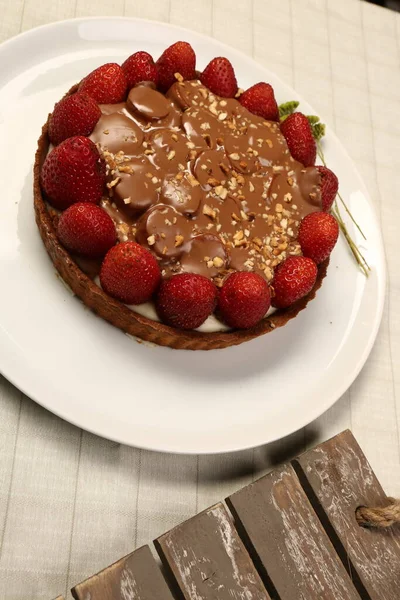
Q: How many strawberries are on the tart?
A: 15